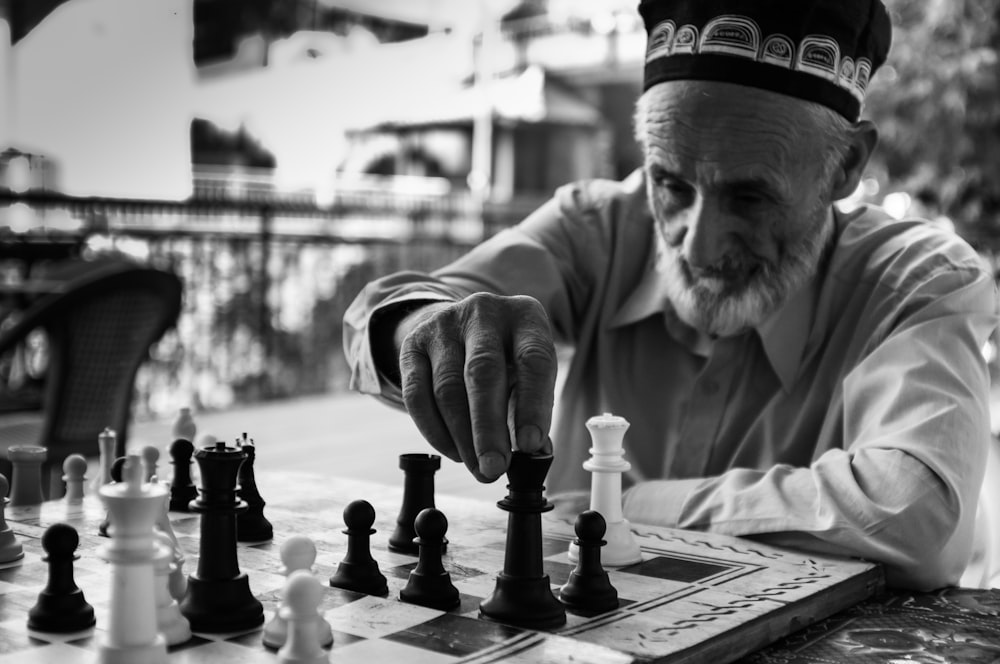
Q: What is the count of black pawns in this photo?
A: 6